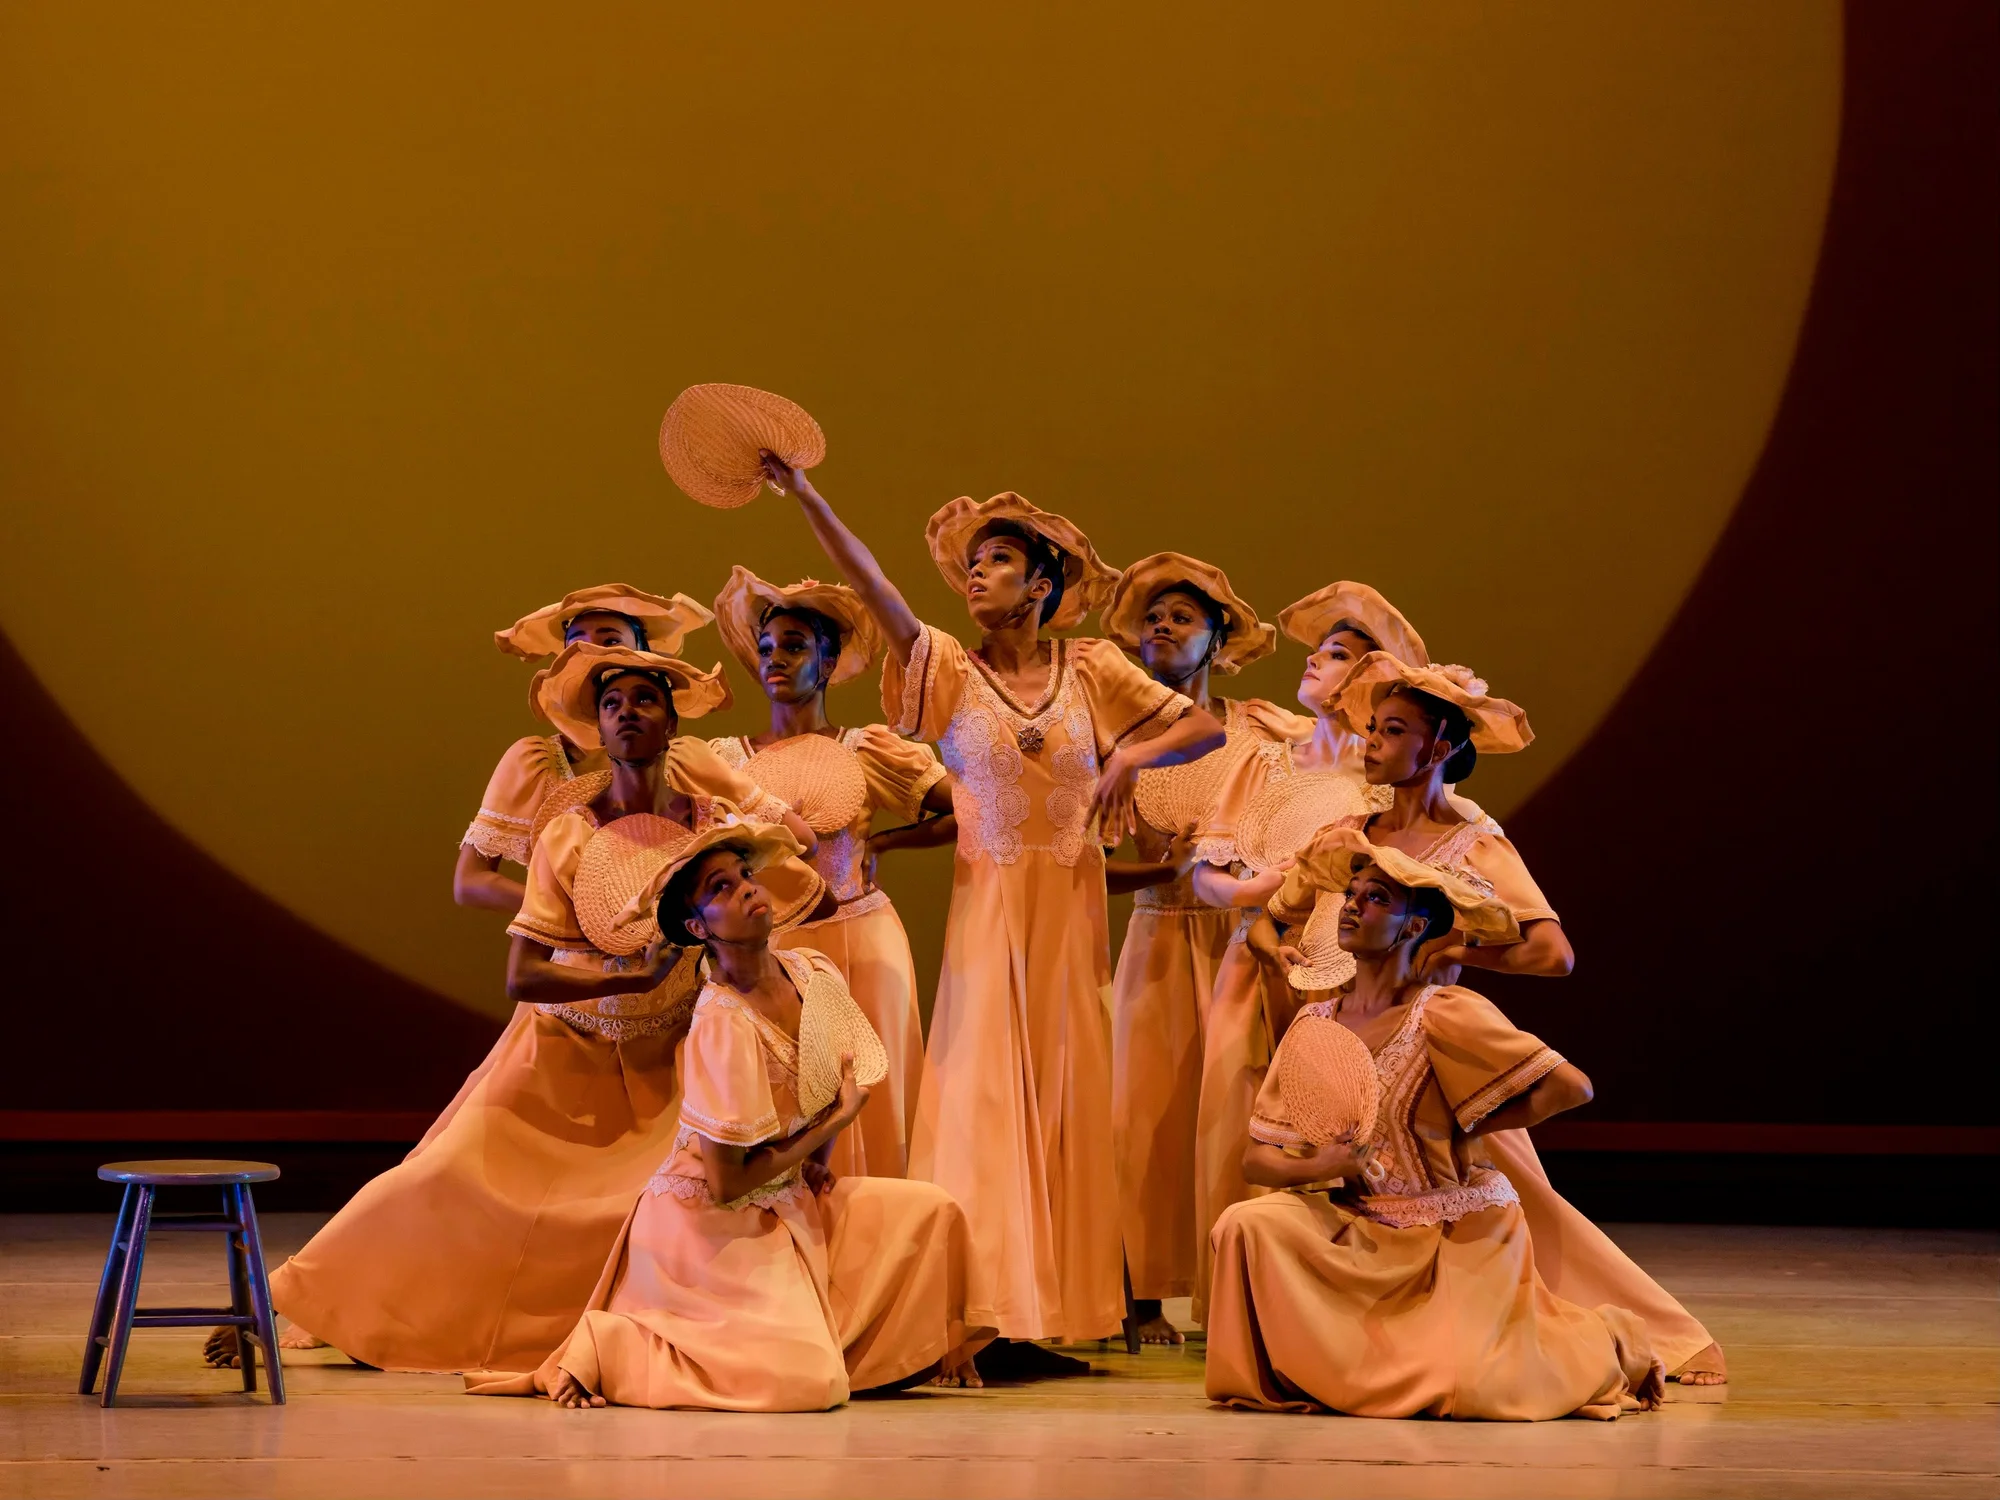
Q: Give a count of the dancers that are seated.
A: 2